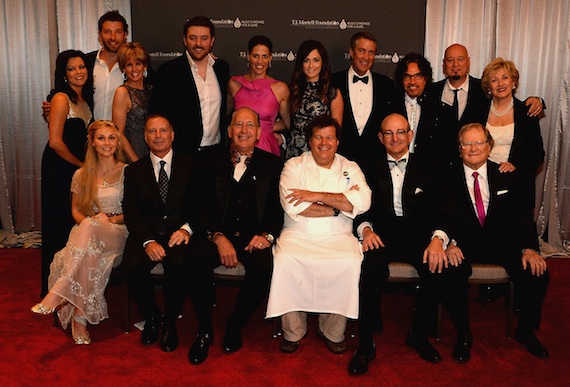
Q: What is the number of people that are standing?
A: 10